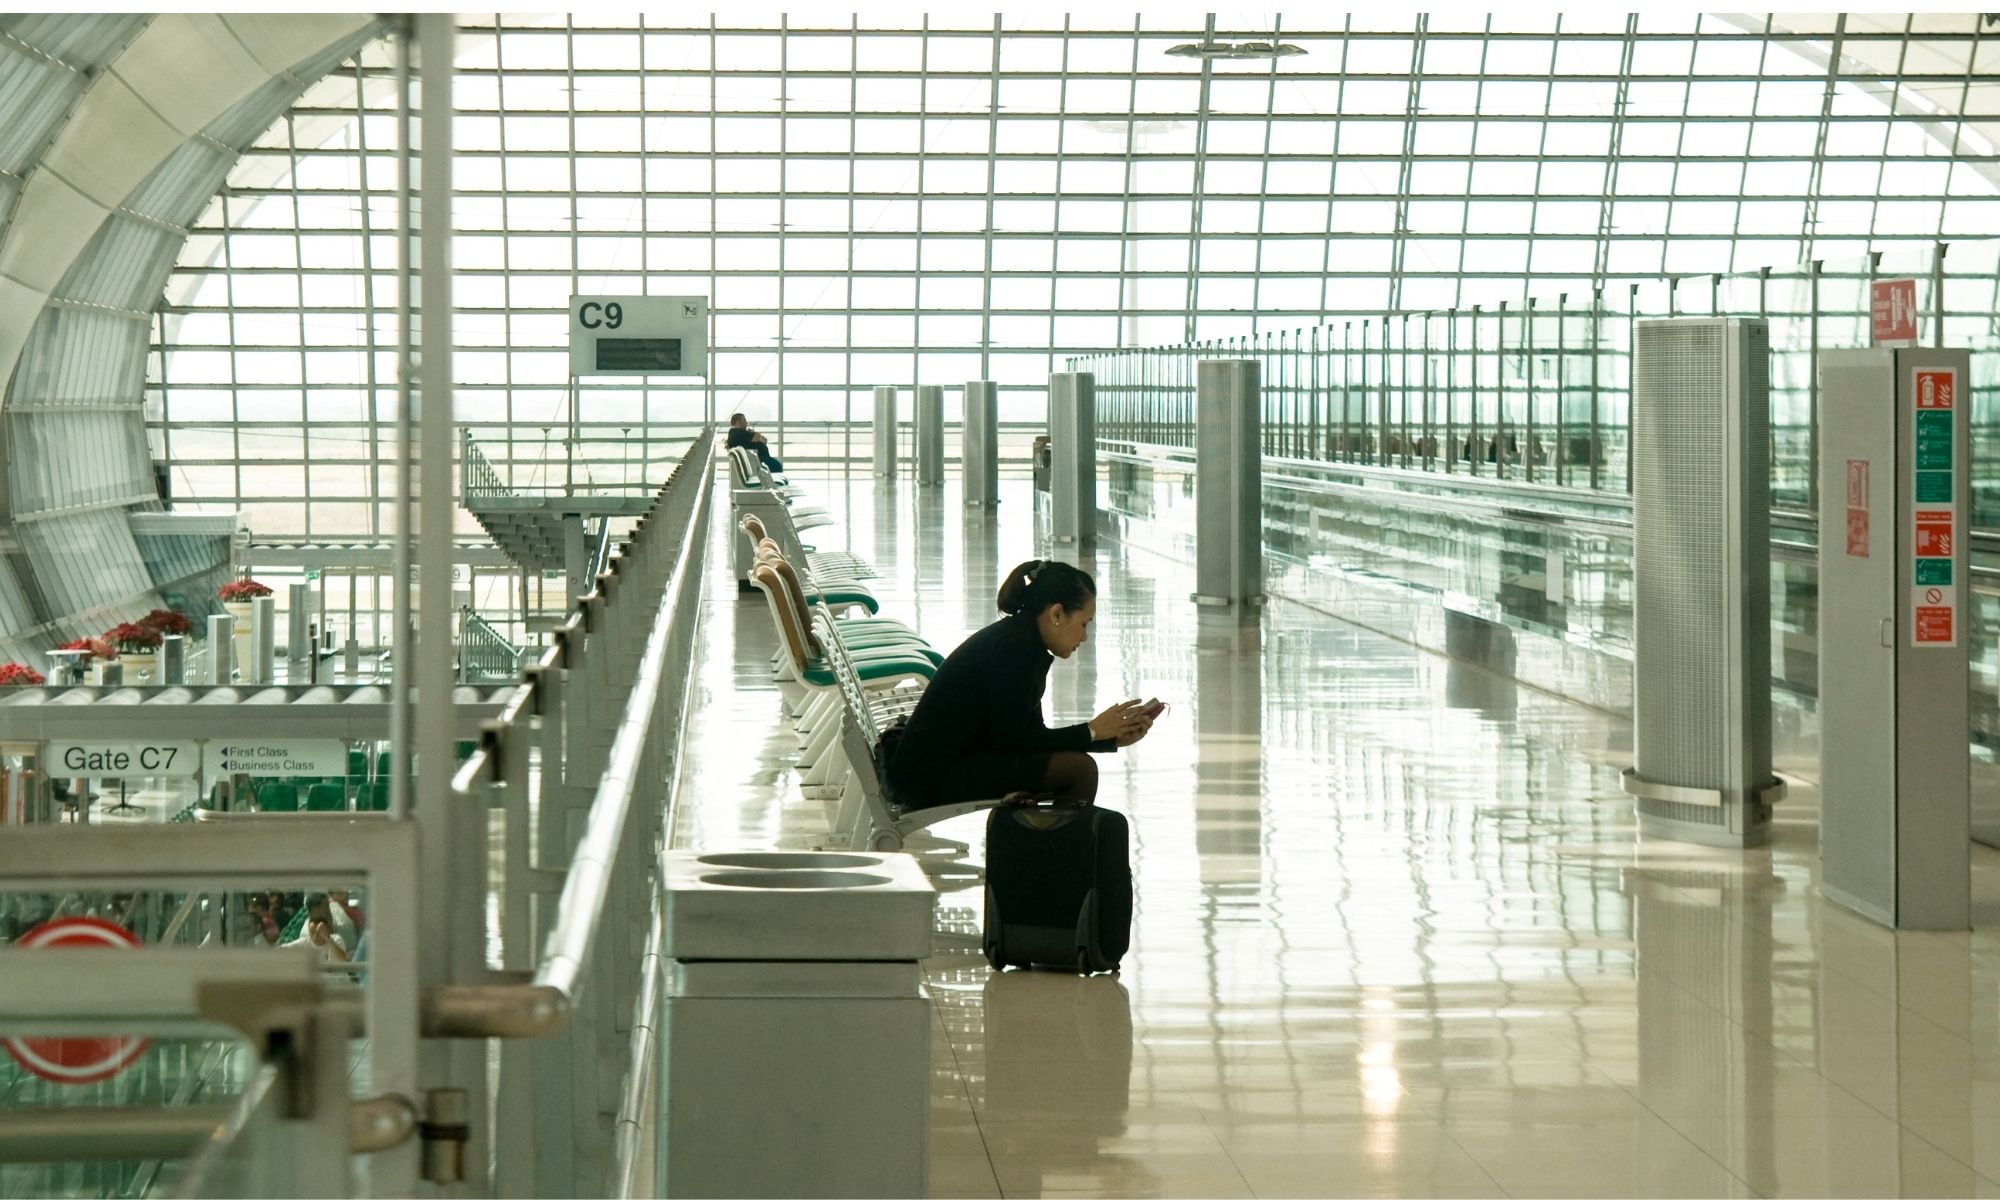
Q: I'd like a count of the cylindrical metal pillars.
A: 6